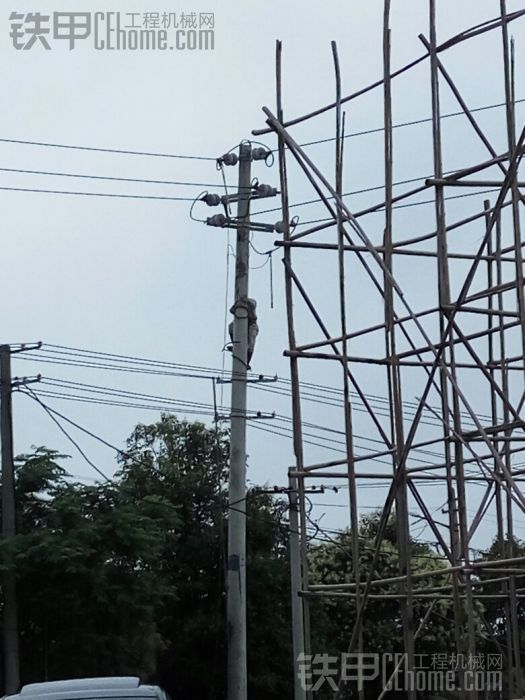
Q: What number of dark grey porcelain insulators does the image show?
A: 6